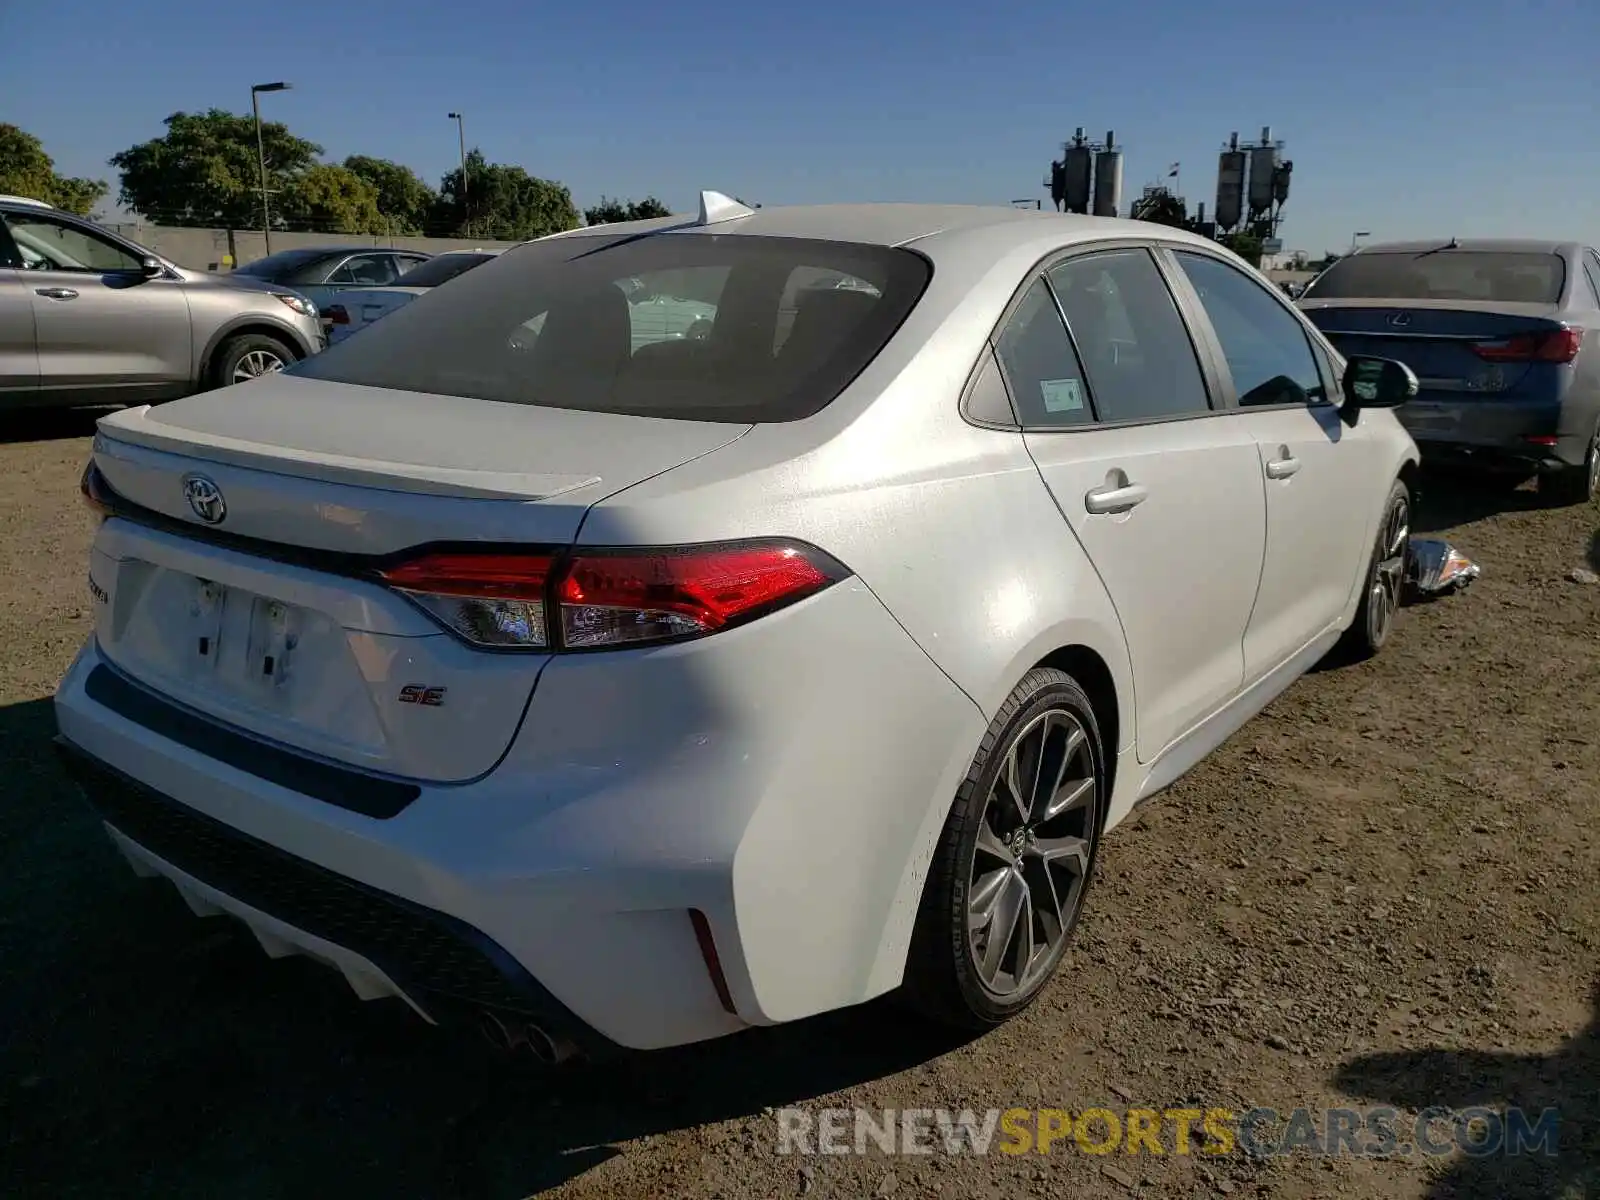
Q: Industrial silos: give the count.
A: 4